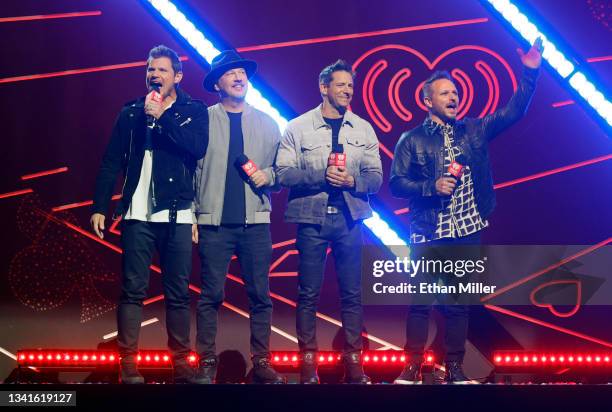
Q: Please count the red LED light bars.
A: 3